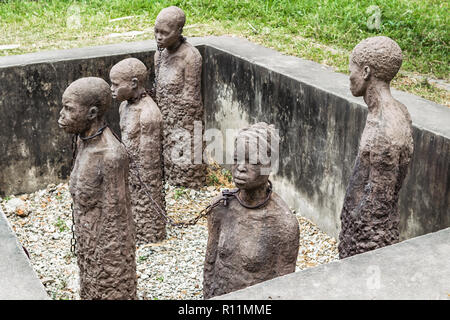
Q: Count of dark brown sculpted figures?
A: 5